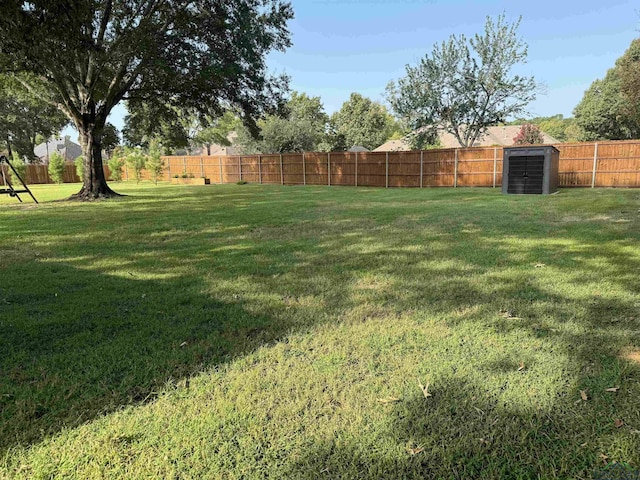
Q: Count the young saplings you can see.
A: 6